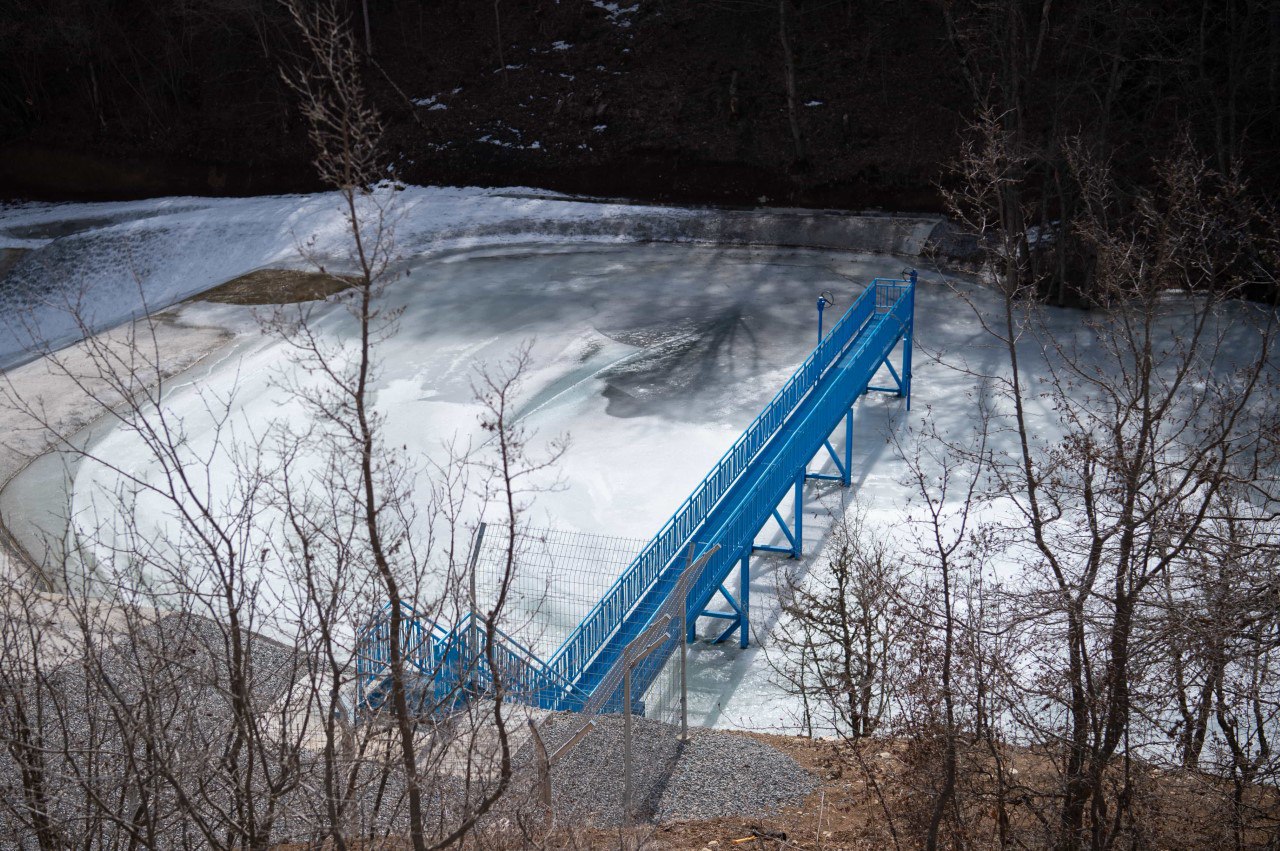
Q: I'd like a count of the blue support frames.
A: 4